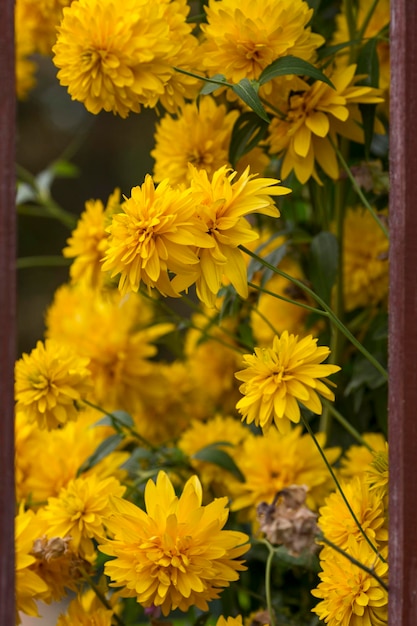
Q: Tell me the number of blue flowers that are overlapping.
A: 0